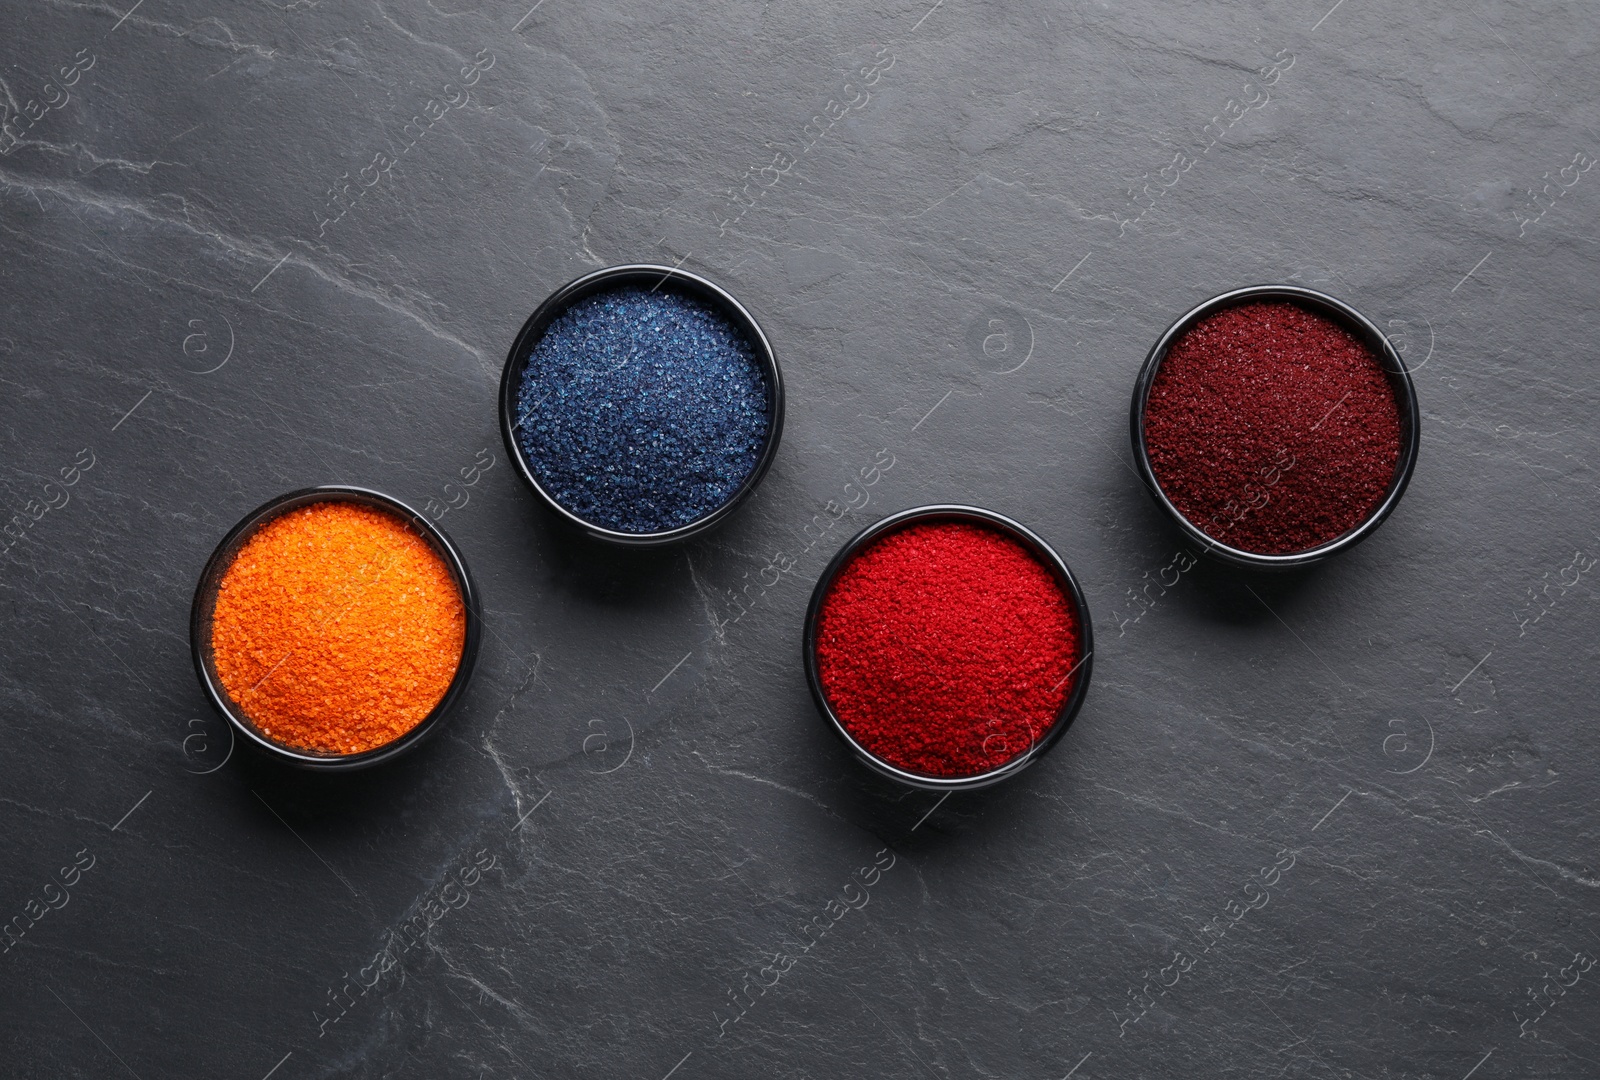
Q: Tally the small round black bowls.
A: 4